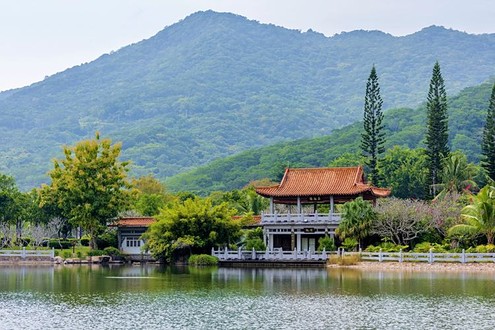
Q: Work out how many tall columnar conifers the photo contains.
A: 3